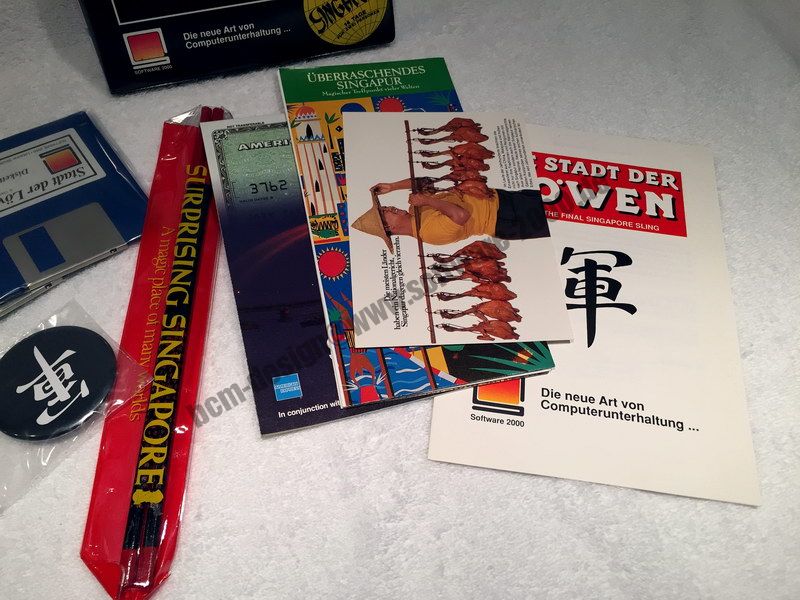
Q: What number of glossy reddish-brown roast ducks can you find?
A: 12